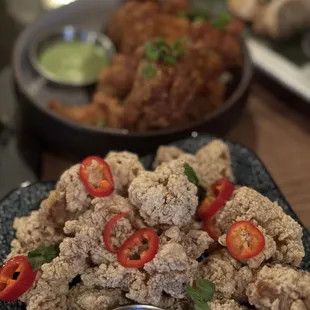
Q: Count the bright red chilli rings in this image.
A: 7